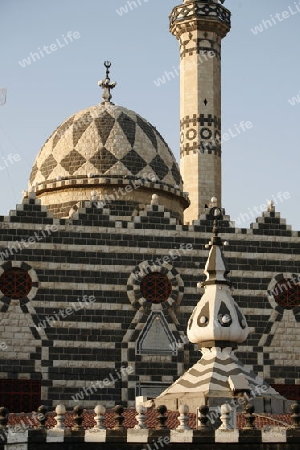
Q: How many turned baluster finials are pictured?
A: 13